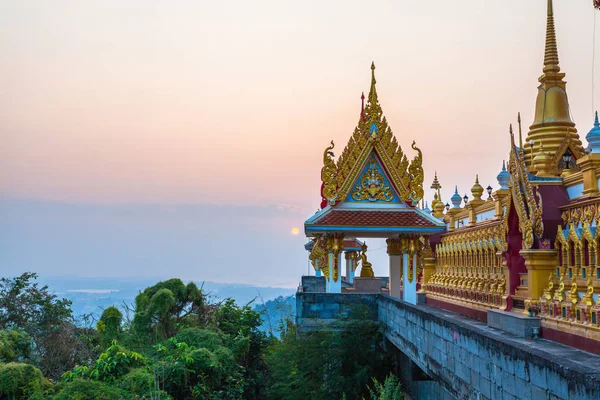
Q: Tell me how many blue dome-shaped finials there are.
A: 4